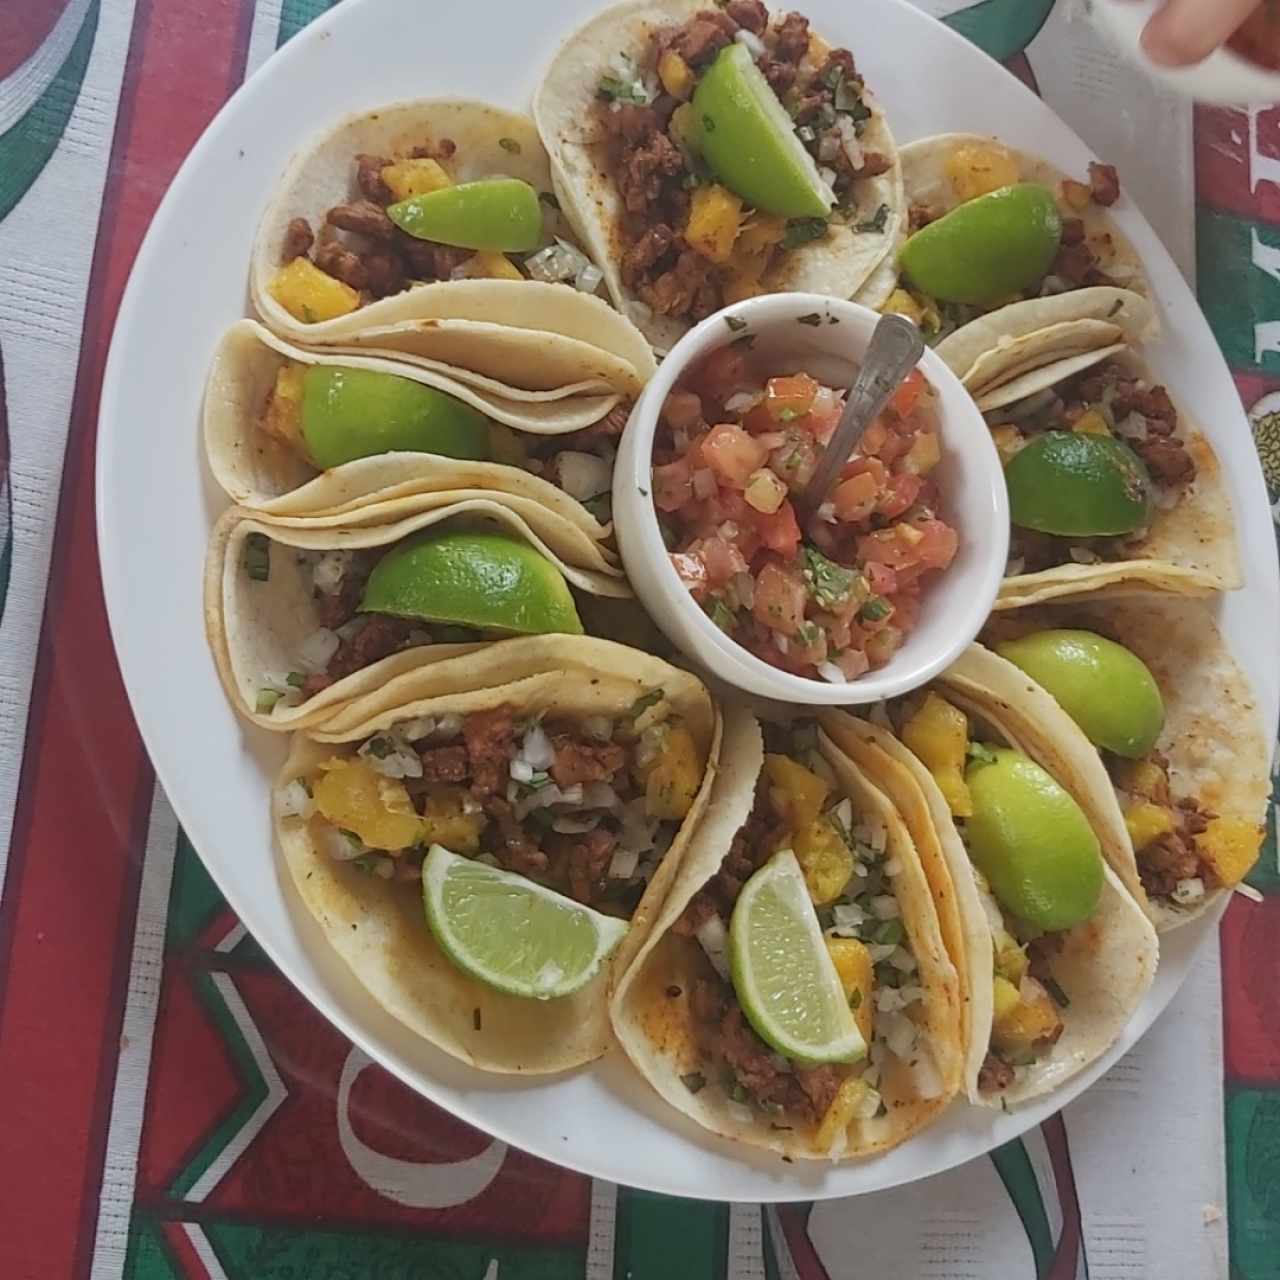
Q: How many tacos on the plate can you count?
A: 10